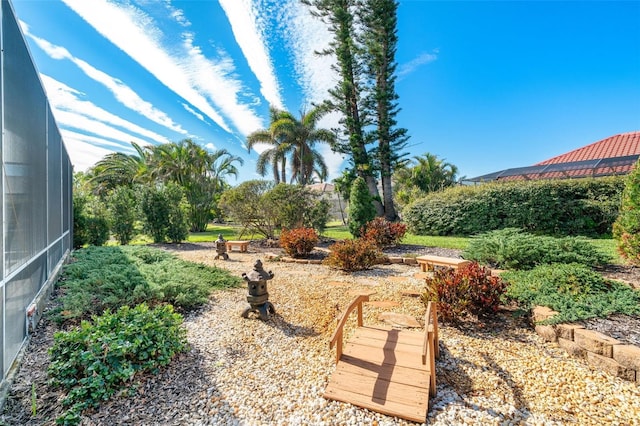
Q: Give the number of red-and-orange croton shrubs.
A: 4